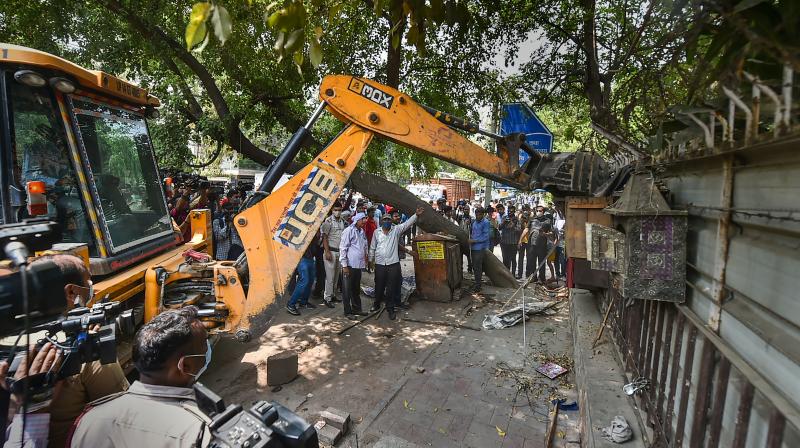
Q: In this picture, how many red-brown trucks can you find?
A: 1